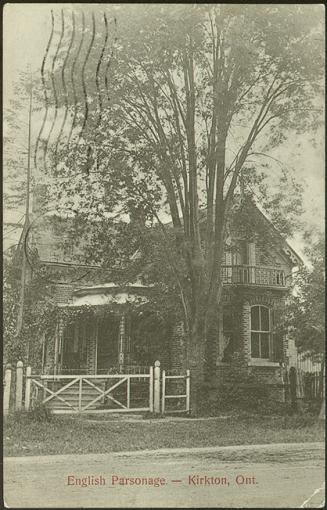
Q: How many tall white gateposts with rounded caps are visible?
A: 3